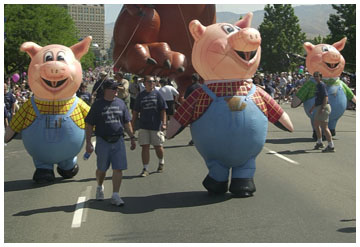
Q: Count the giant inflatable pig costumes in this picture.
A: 3